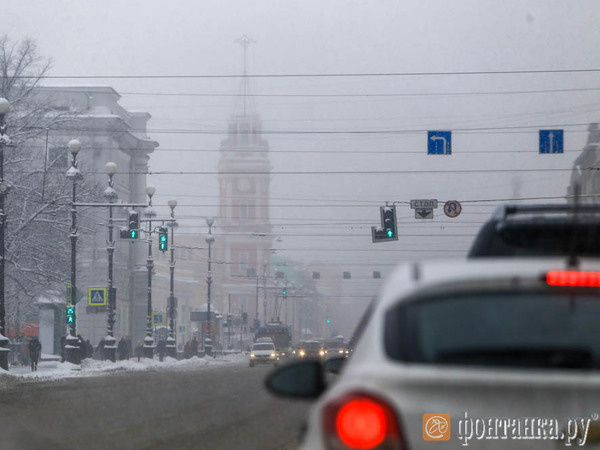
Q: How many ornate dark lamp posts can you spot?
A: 6